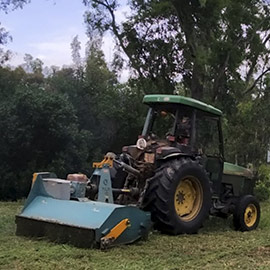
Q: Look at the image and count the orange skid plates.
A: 1